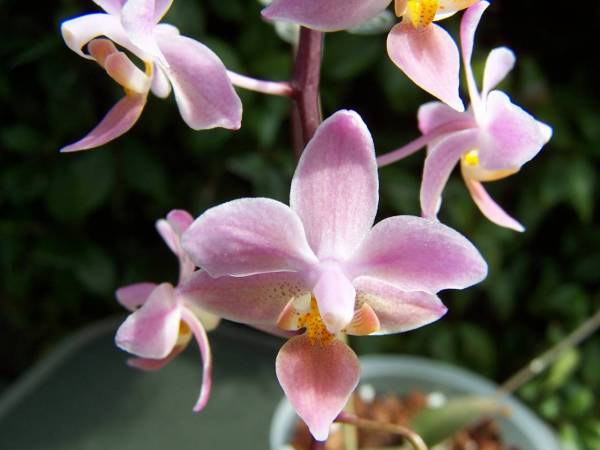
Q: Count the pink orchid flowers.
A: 5